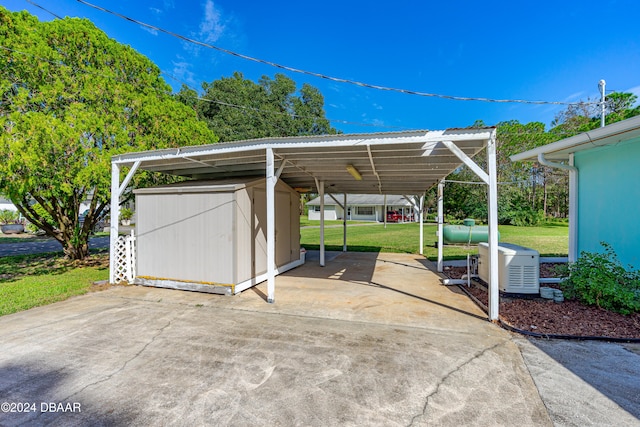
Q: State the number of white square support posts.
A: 7